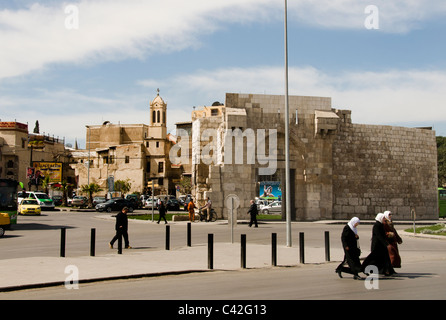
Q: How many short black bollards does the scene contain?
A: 10